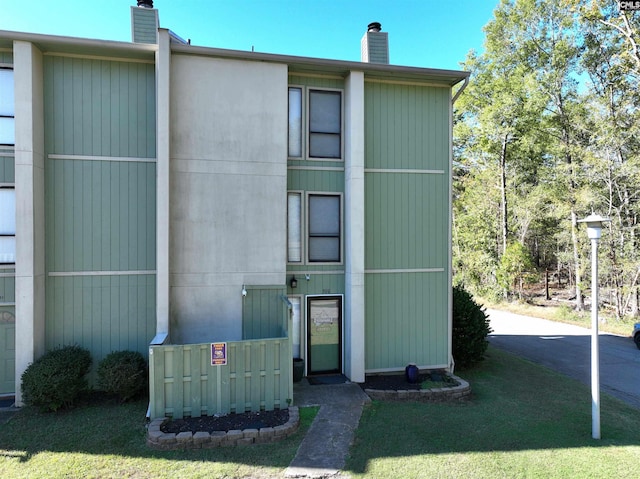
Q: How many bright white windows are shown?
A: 2